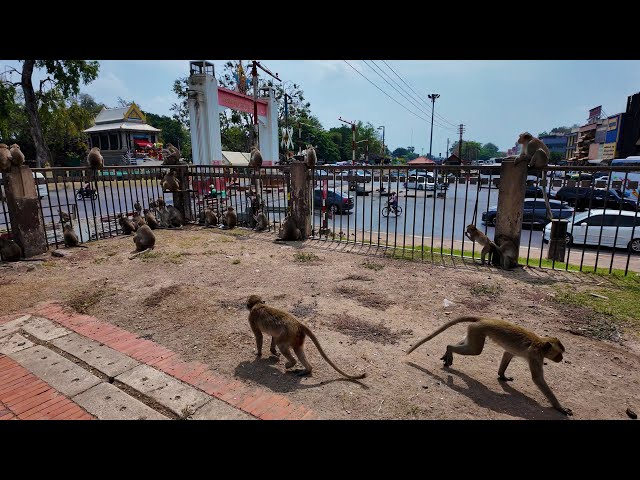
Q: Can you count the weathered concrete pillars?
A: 4